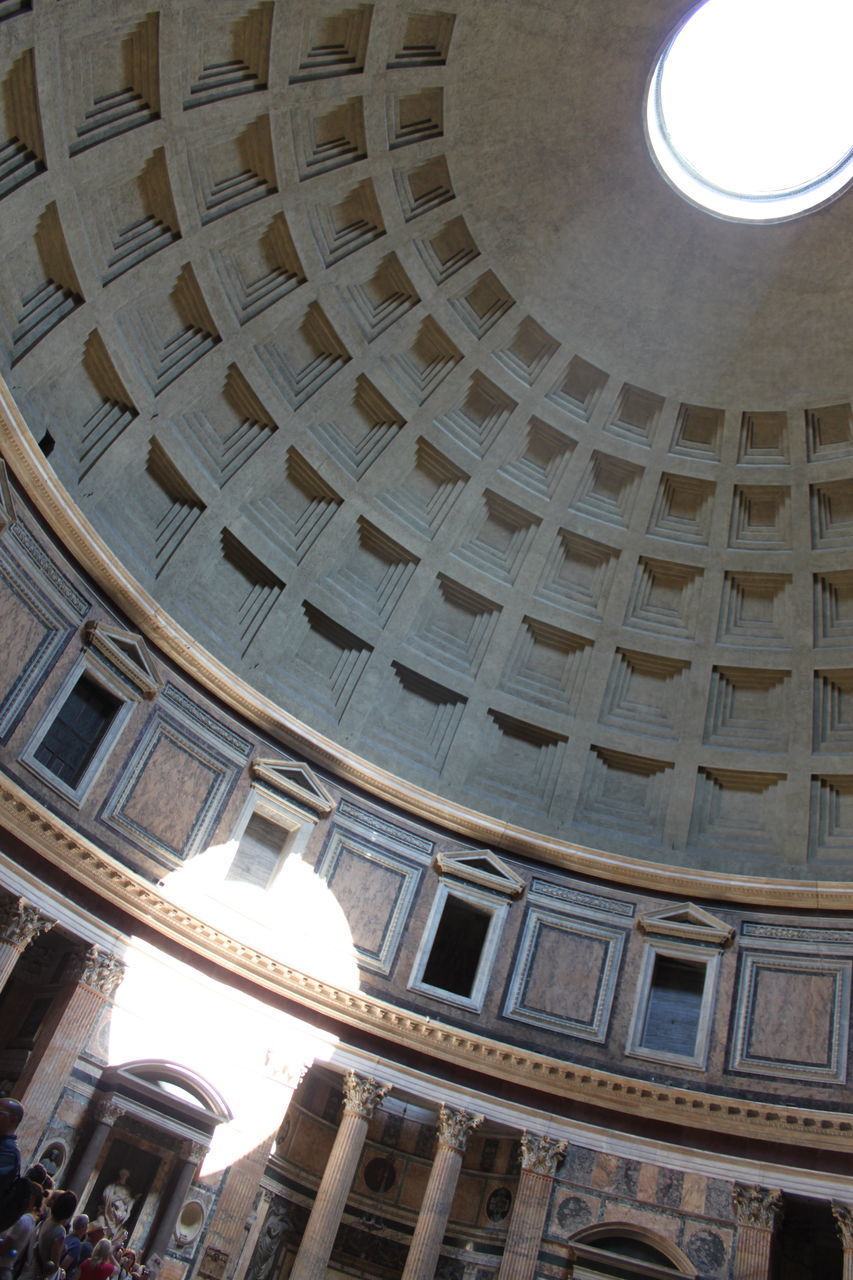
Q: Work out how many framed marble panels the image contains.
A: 5